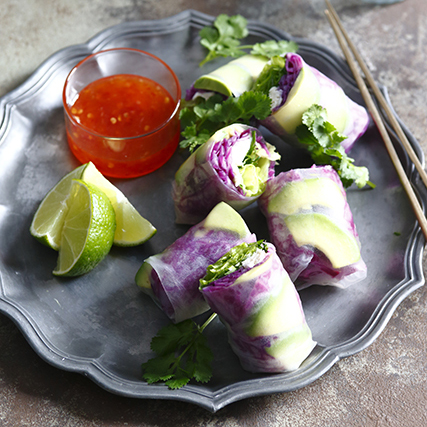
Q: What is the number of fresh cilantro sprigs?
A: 4